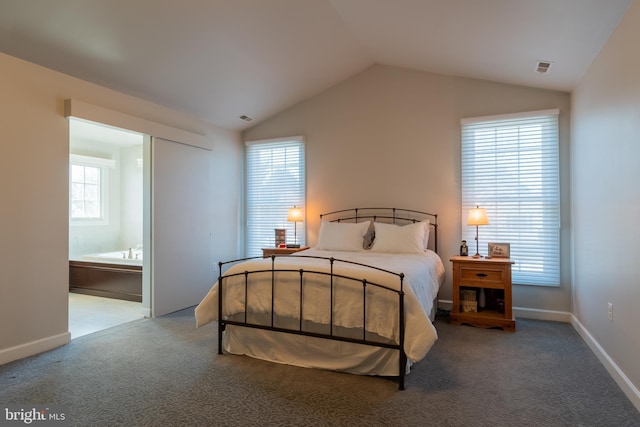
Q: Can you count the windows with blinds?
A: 2